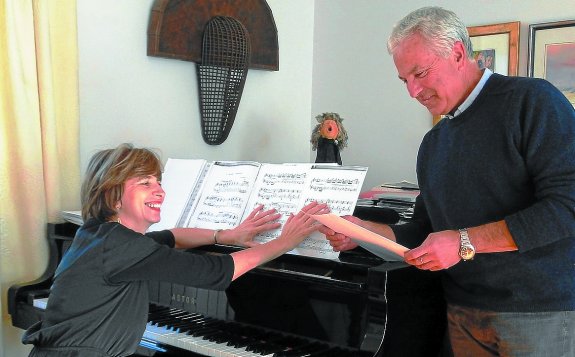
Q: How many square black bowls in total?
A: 0